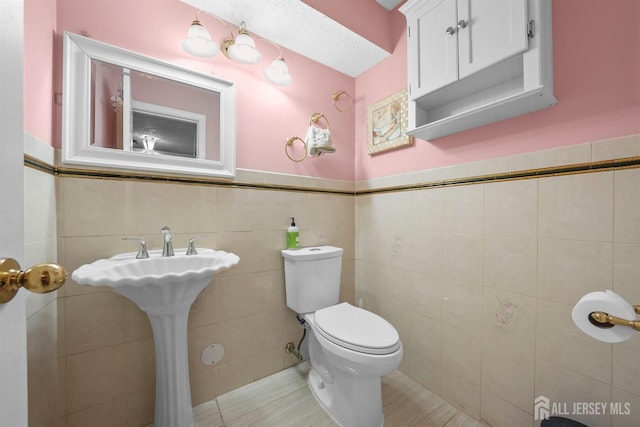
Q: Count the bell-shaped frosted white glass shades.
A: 3